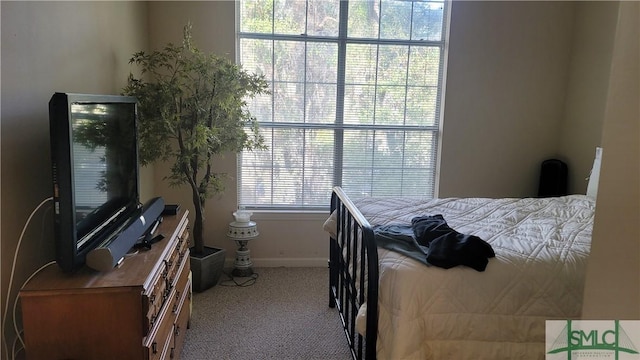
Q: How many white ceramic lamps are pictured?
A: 1